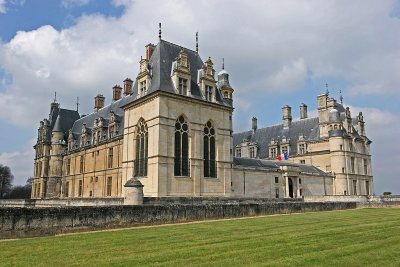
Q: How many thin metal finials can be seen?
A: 7